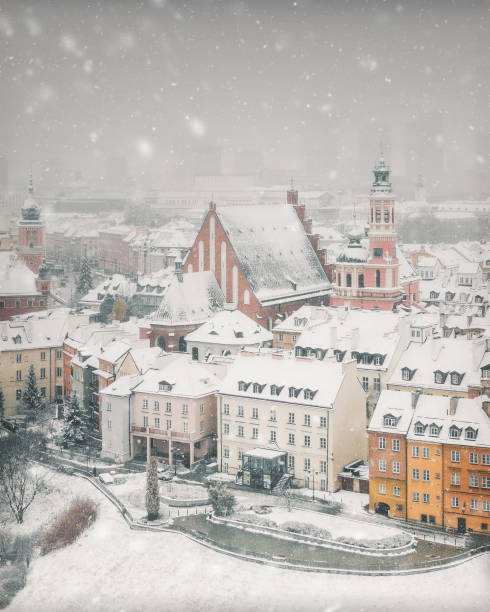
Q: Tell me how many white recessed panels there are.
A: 6